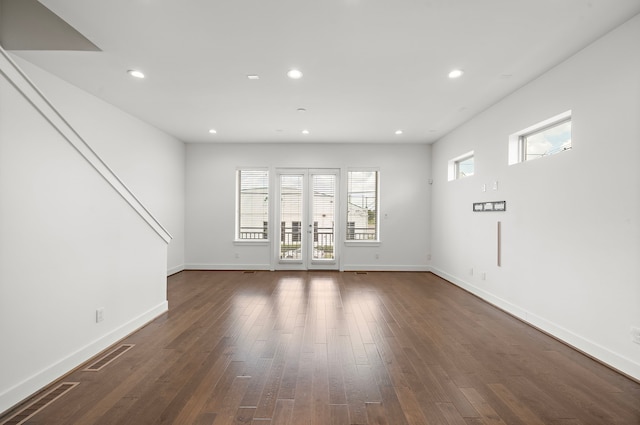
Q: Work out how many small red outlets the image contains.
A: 0